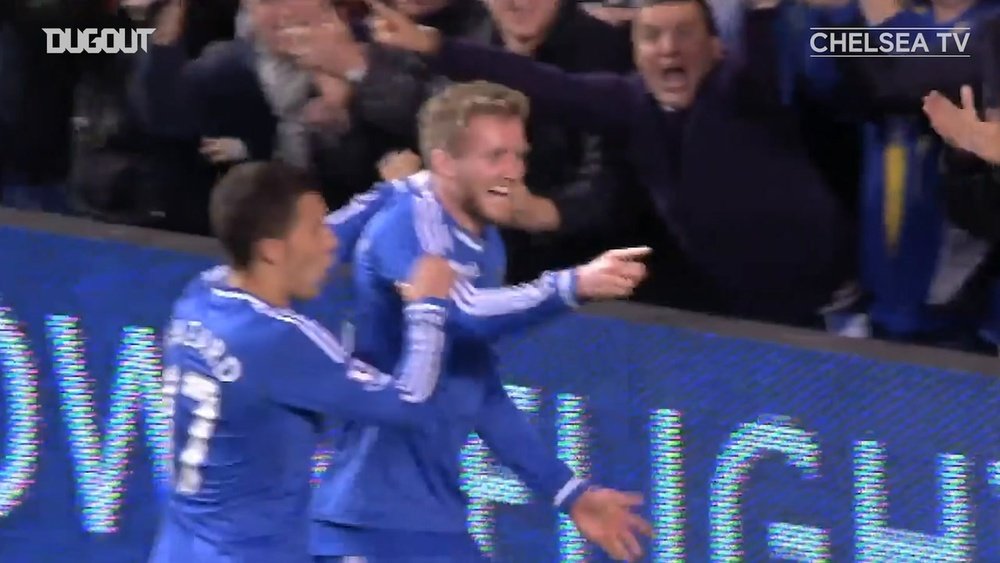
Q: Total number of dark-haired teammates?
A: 1